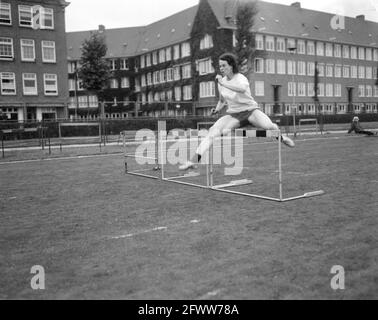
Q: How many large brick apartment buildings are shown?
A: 2